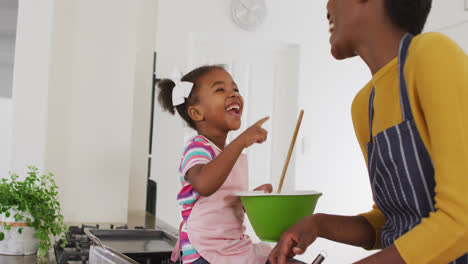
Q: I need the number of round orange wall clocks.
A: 0